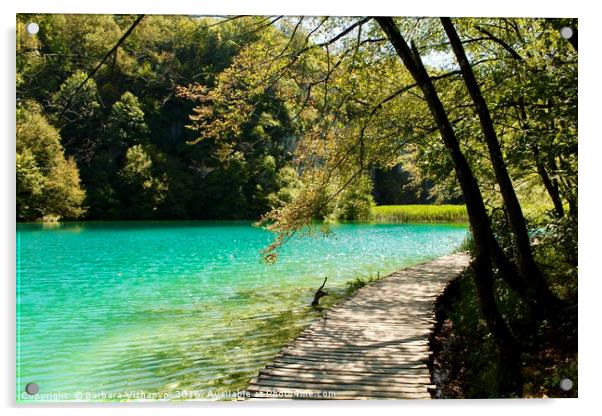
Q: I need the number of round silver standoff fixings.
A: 4